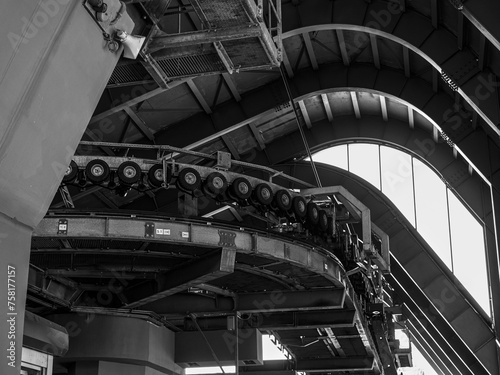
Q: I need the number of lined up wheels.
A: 12